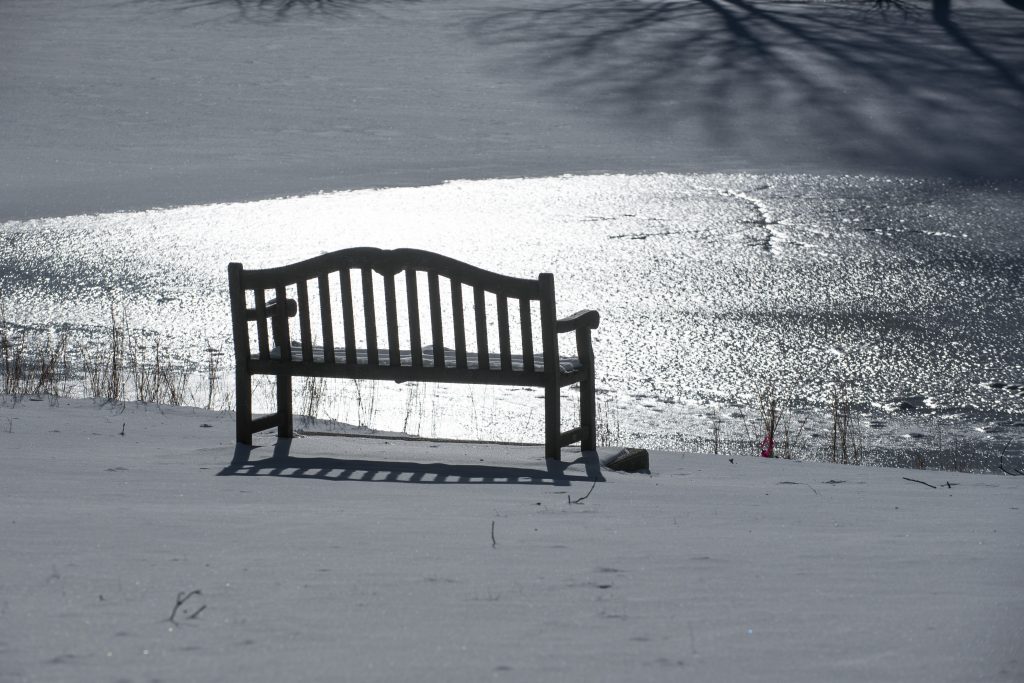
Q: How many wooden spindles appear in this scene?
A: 13